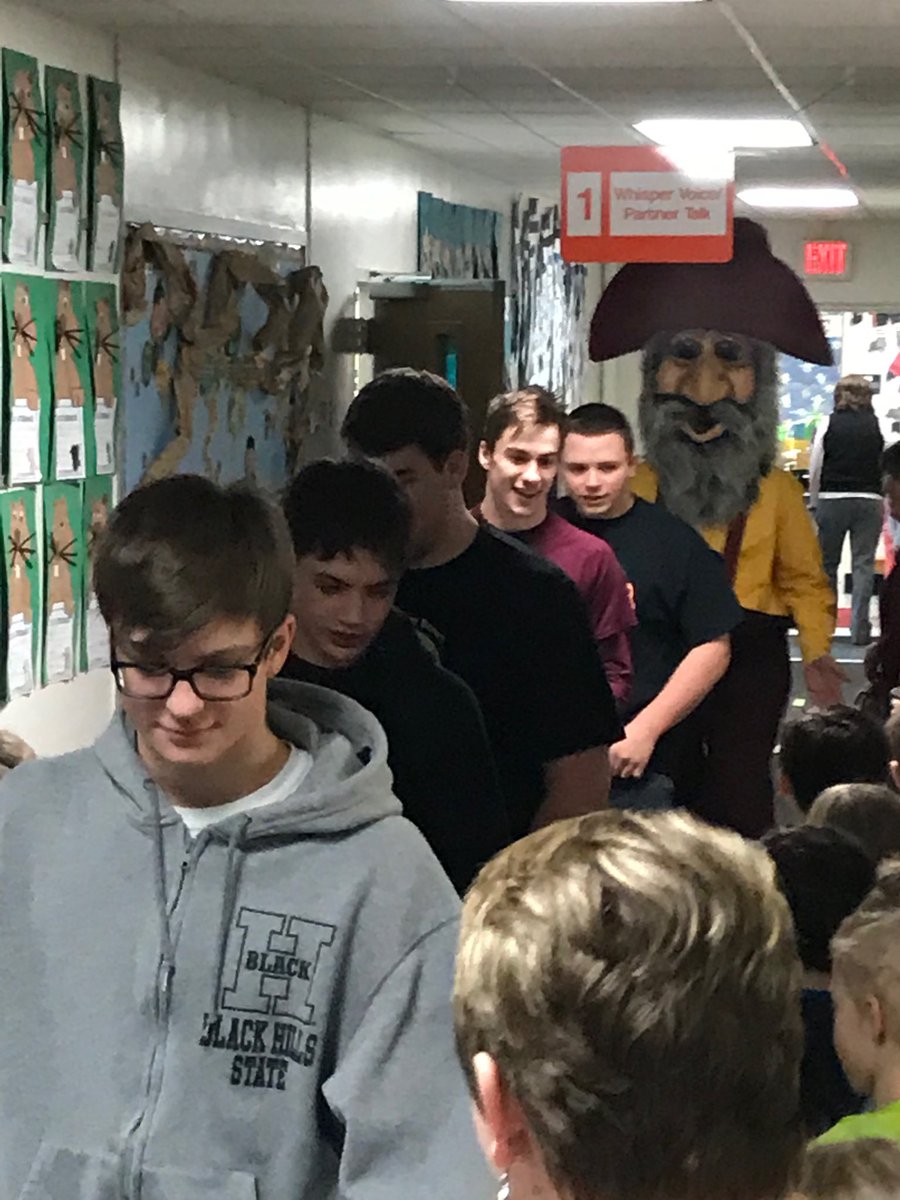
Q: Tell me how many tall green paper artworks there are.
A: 9